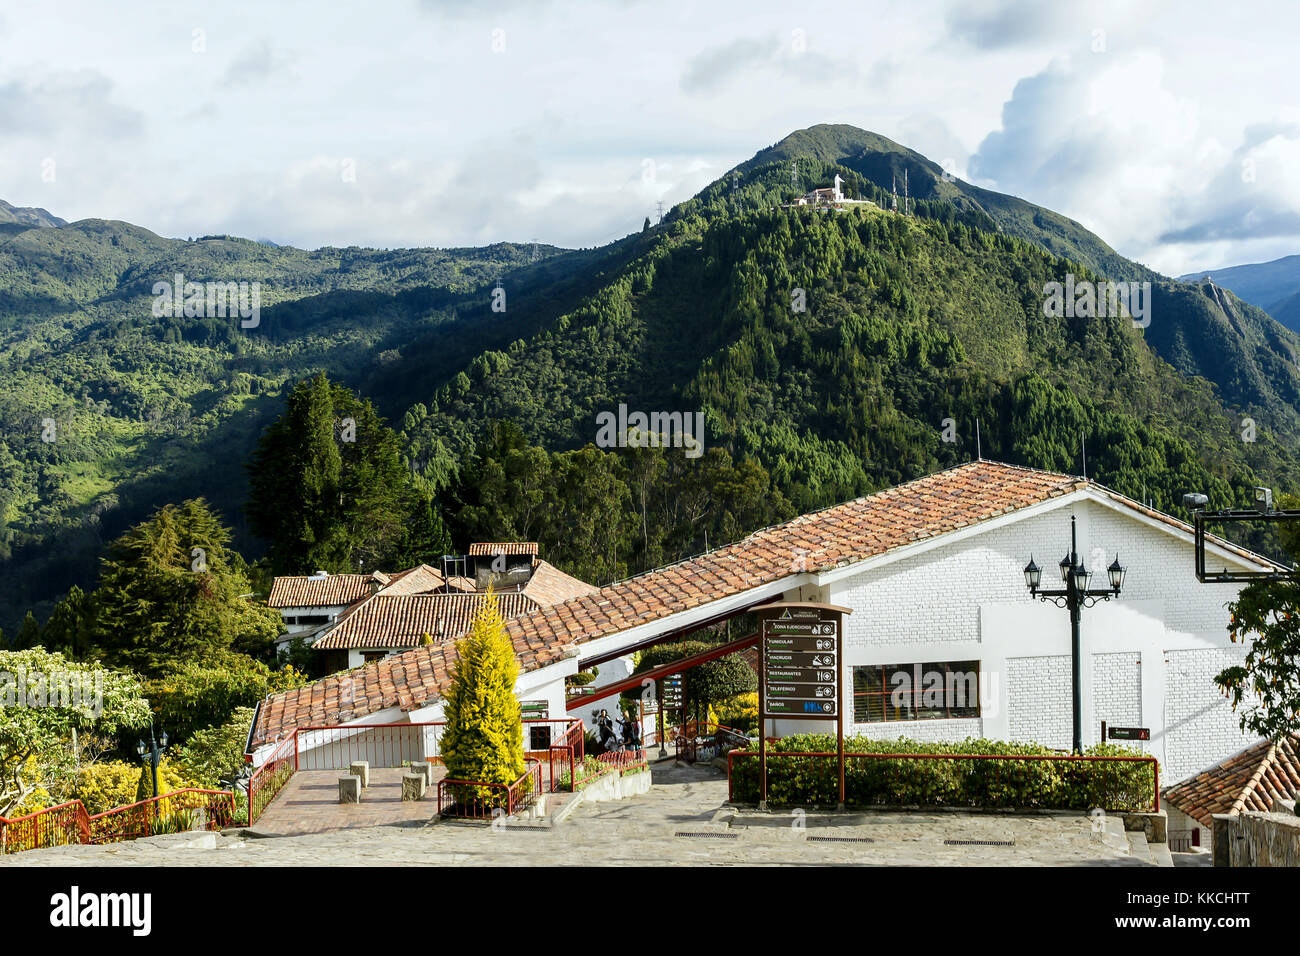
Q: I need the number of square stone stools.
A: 4